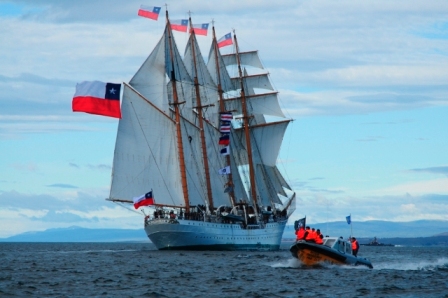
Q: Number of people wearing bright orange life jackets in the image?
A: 5